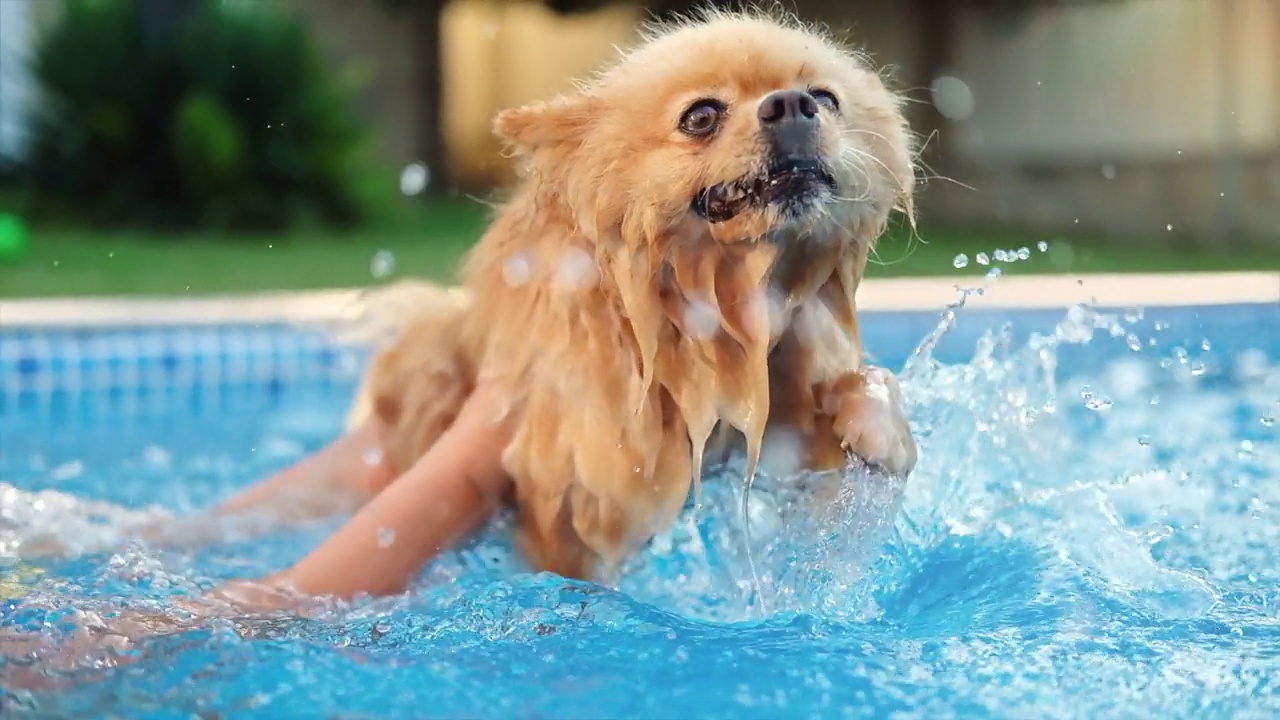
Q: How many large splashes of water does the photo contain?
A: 1